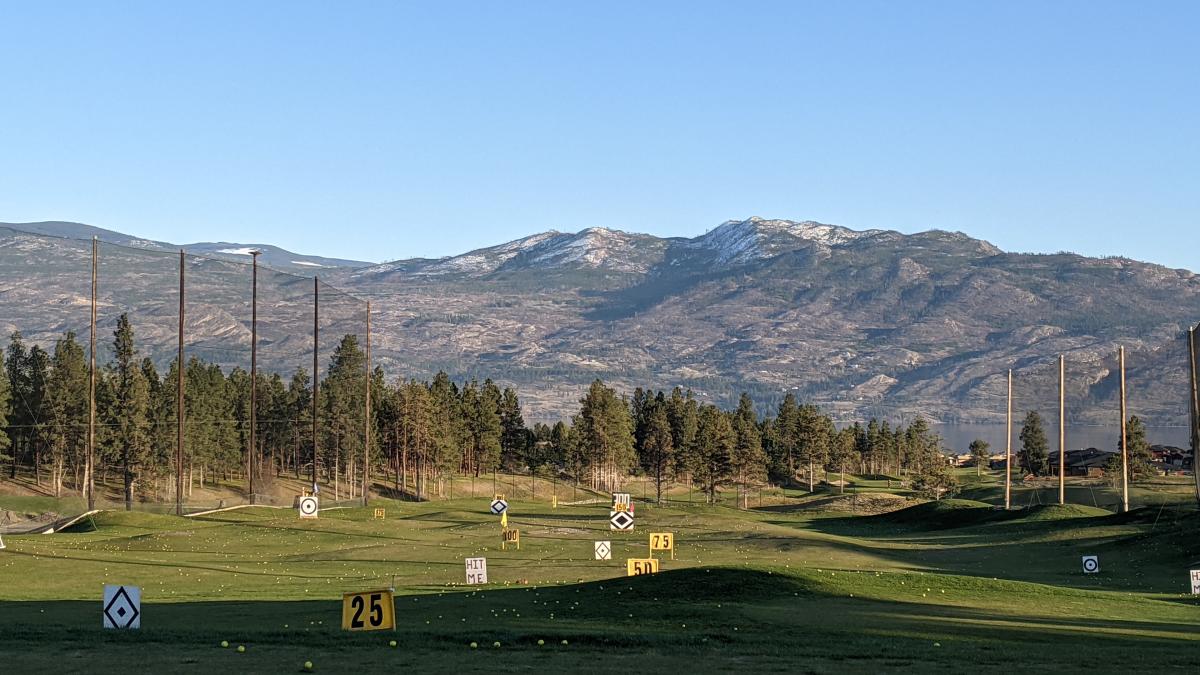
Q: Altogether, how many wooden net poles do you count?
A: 9